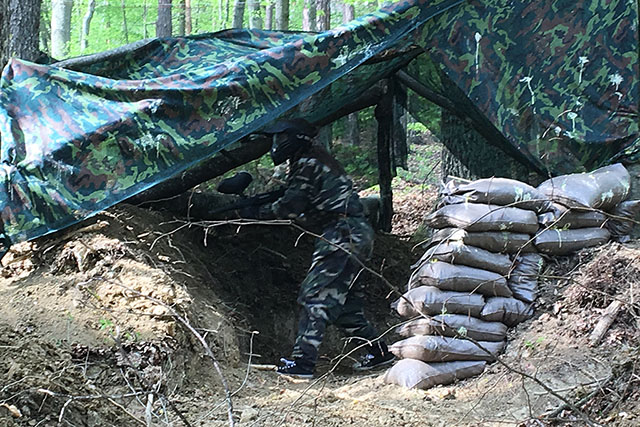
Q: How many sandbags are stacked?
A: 15